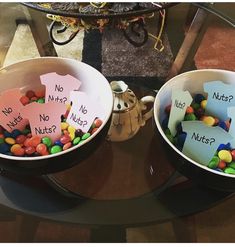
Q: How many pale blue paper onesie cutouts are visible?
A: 4